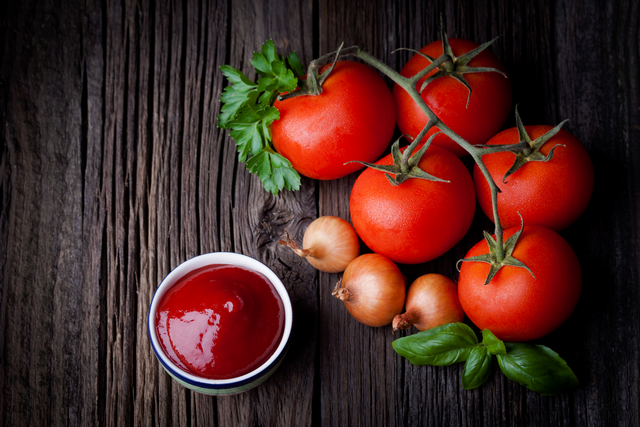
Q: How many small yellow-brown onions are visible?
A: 3